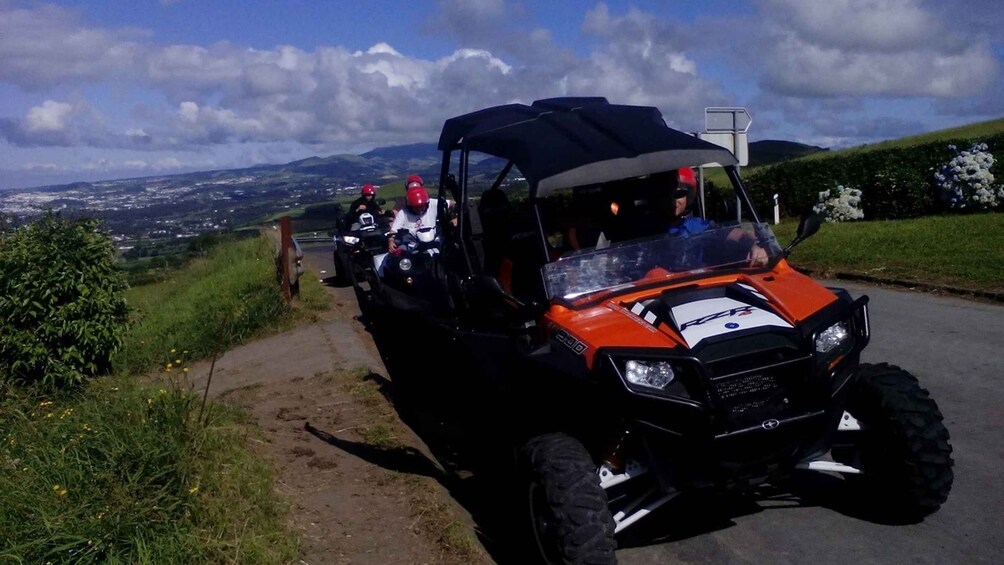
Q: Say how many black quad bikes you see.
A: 2